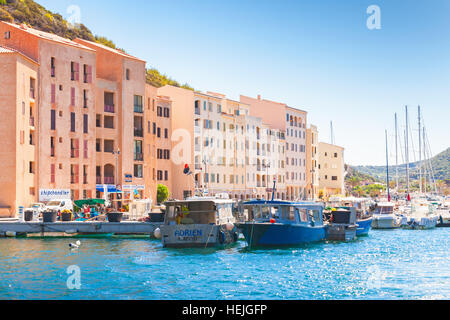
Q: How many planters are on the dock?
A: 5